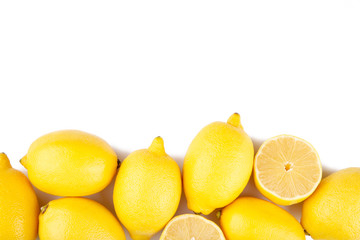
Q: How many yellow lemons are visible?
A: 9